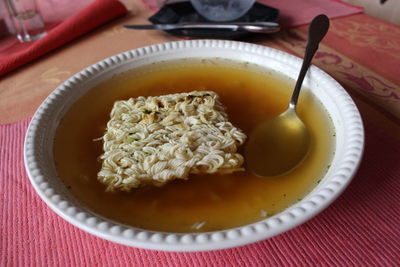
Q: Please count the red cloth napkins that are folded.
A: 1